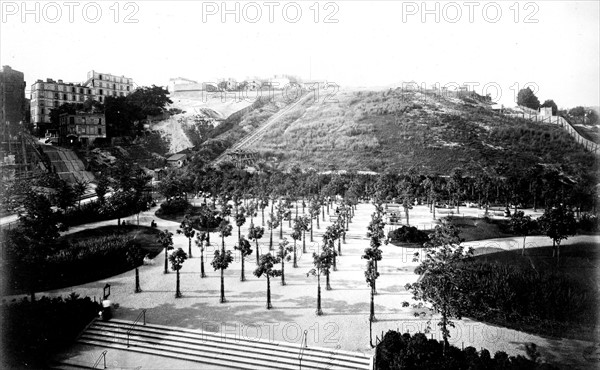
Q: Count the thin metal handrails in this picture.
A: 3